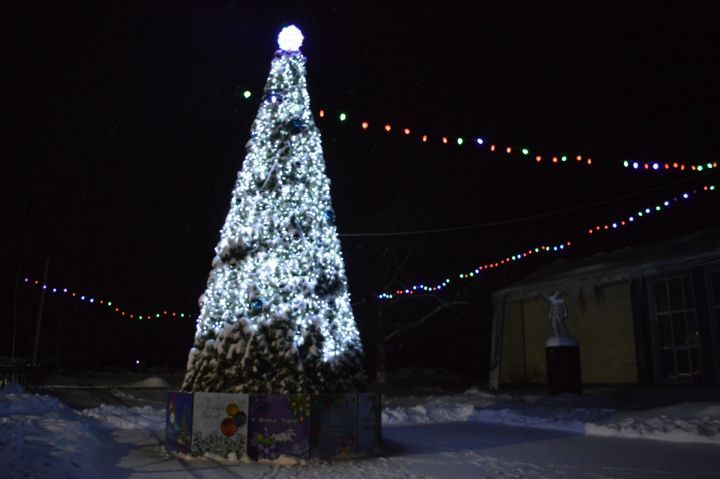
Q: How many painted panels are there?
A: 5